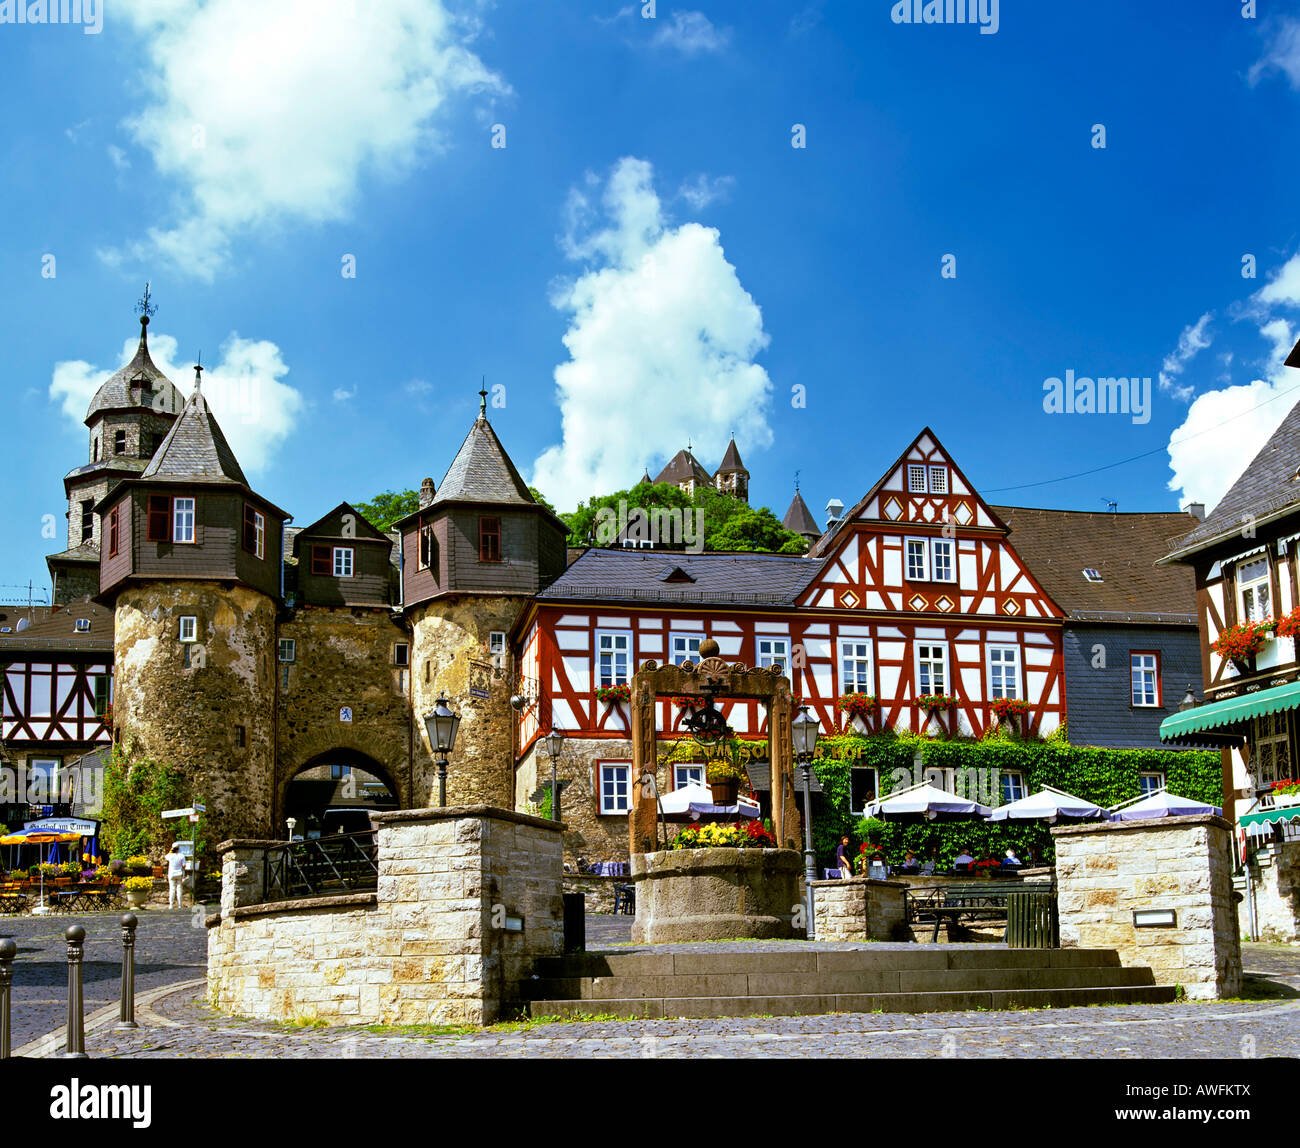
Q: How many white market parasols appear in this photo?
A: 4